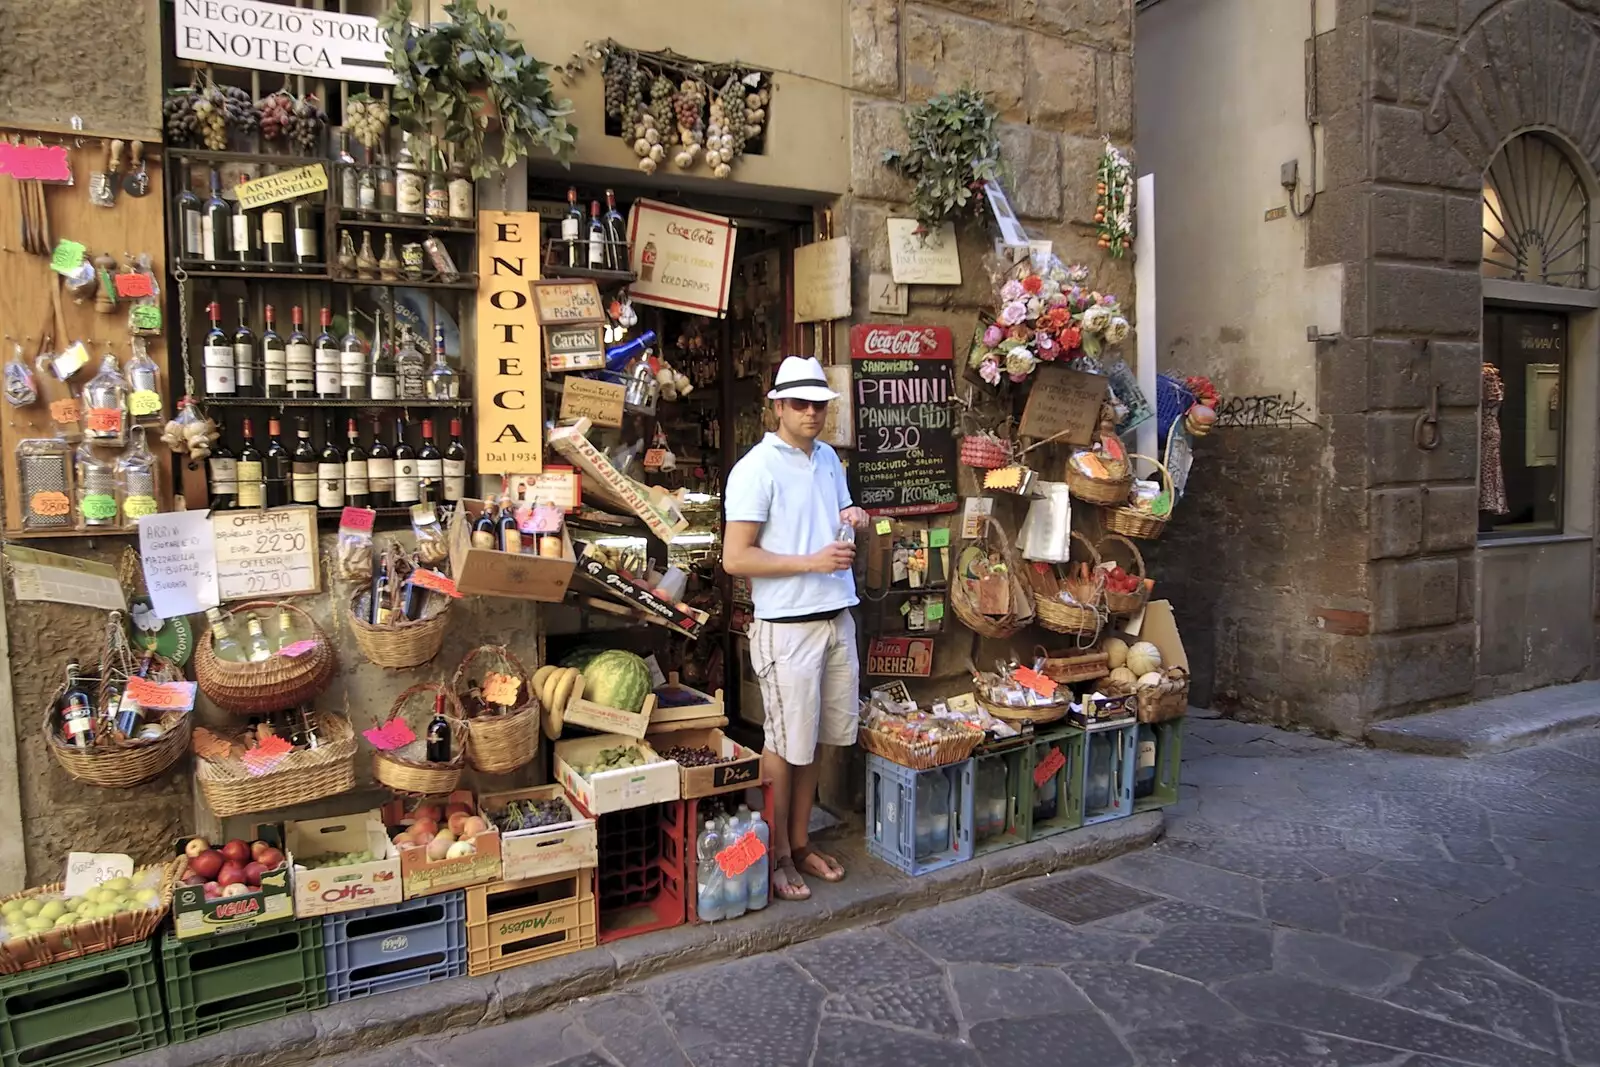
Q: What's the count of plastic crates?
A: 11